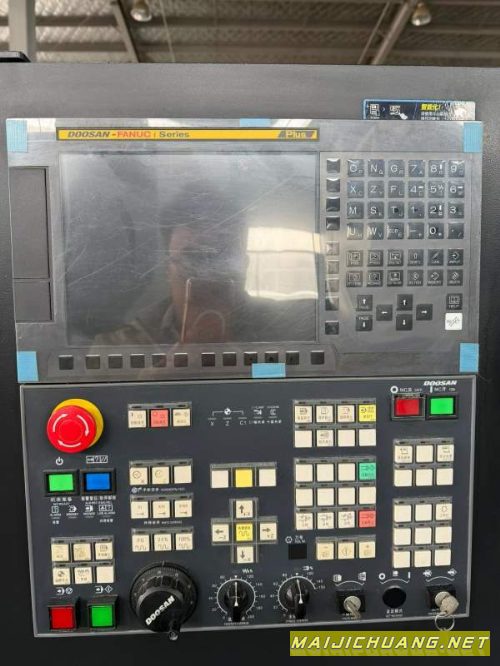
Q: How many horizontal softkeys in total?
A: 12